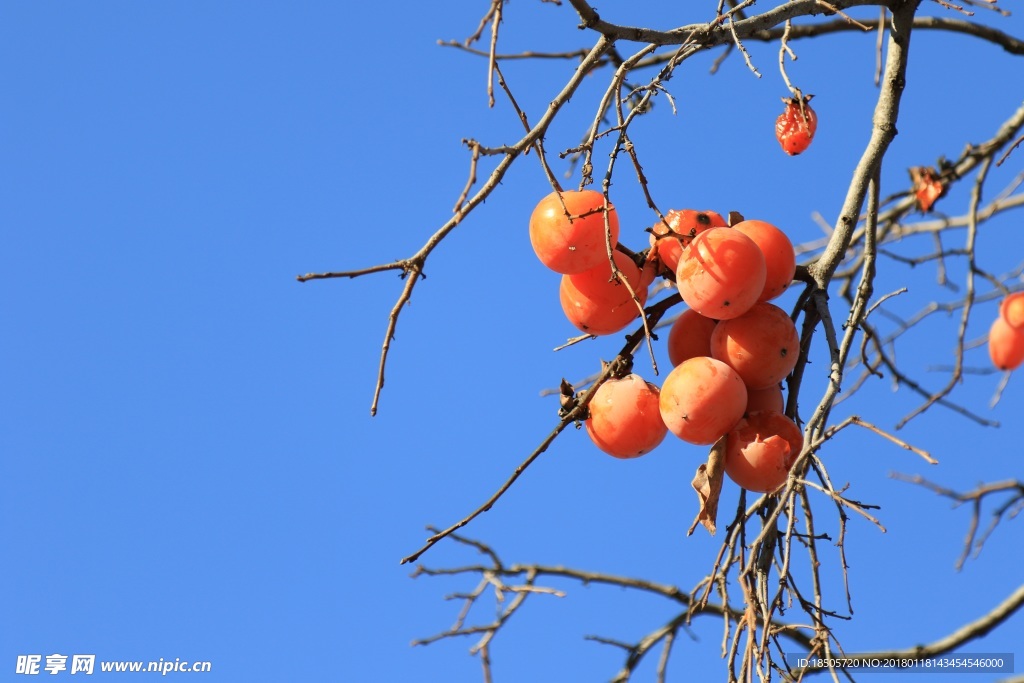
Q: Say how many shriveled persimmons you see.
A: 2